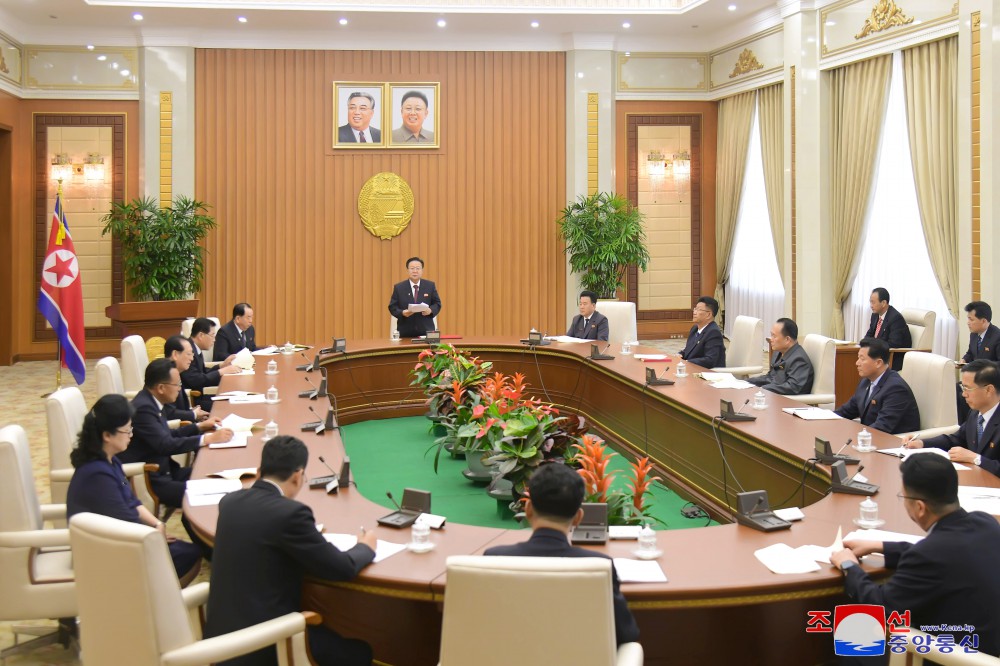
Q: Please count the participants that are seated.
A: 15